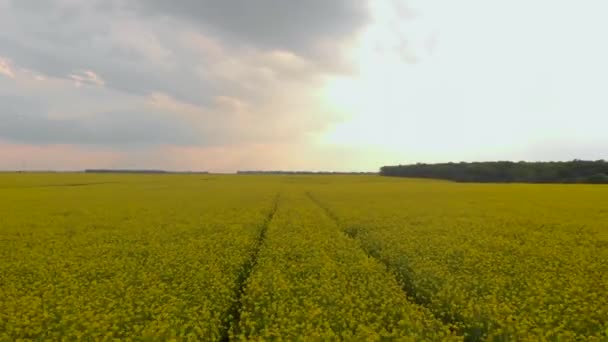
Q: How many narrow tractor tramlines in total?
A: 2